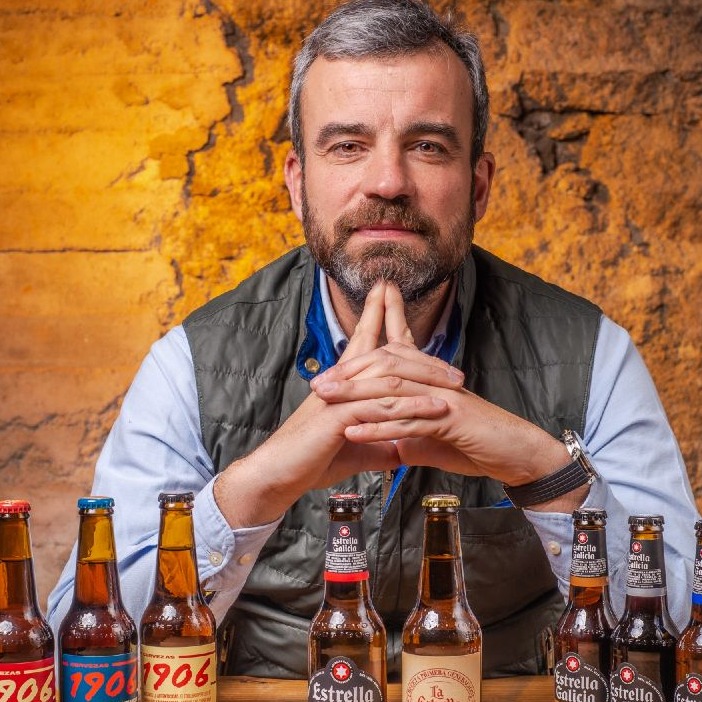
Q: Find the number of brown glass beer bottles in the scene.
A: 8